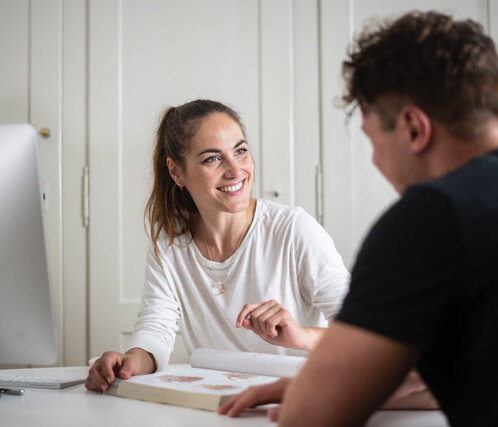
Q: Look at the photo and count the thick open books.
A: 1